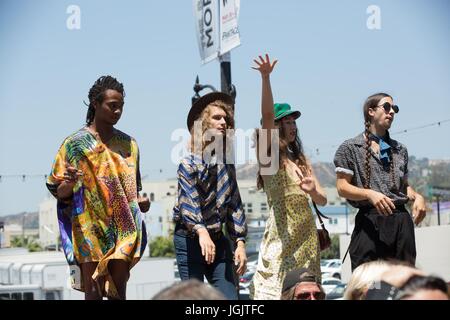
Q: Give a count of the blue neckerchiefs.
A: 1